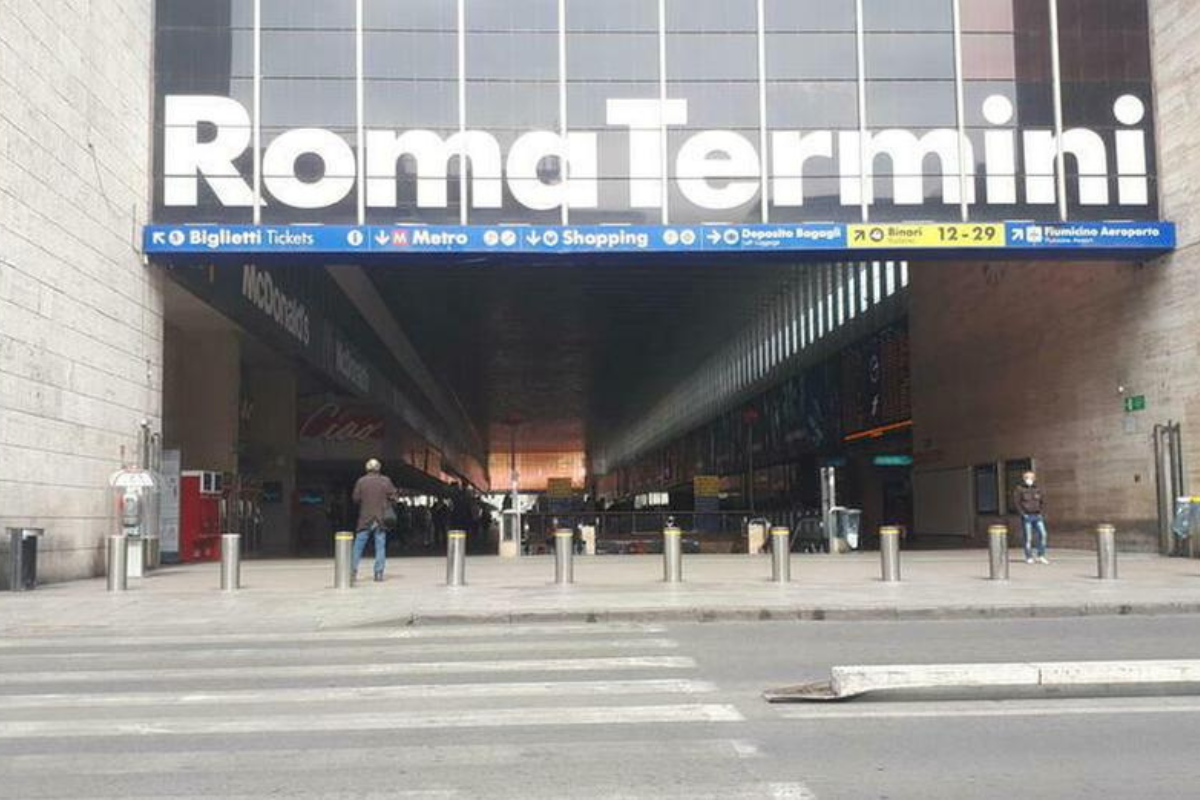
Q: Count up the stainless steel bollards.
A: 10